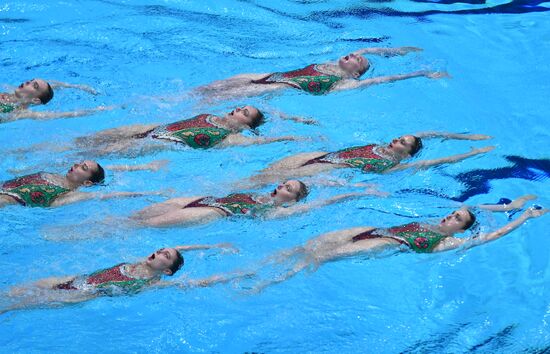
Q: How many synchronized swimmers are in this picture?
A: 8